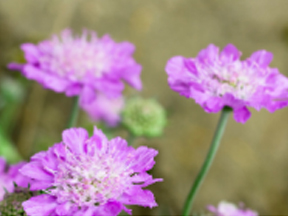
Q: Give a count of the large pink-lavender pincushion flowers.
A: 3